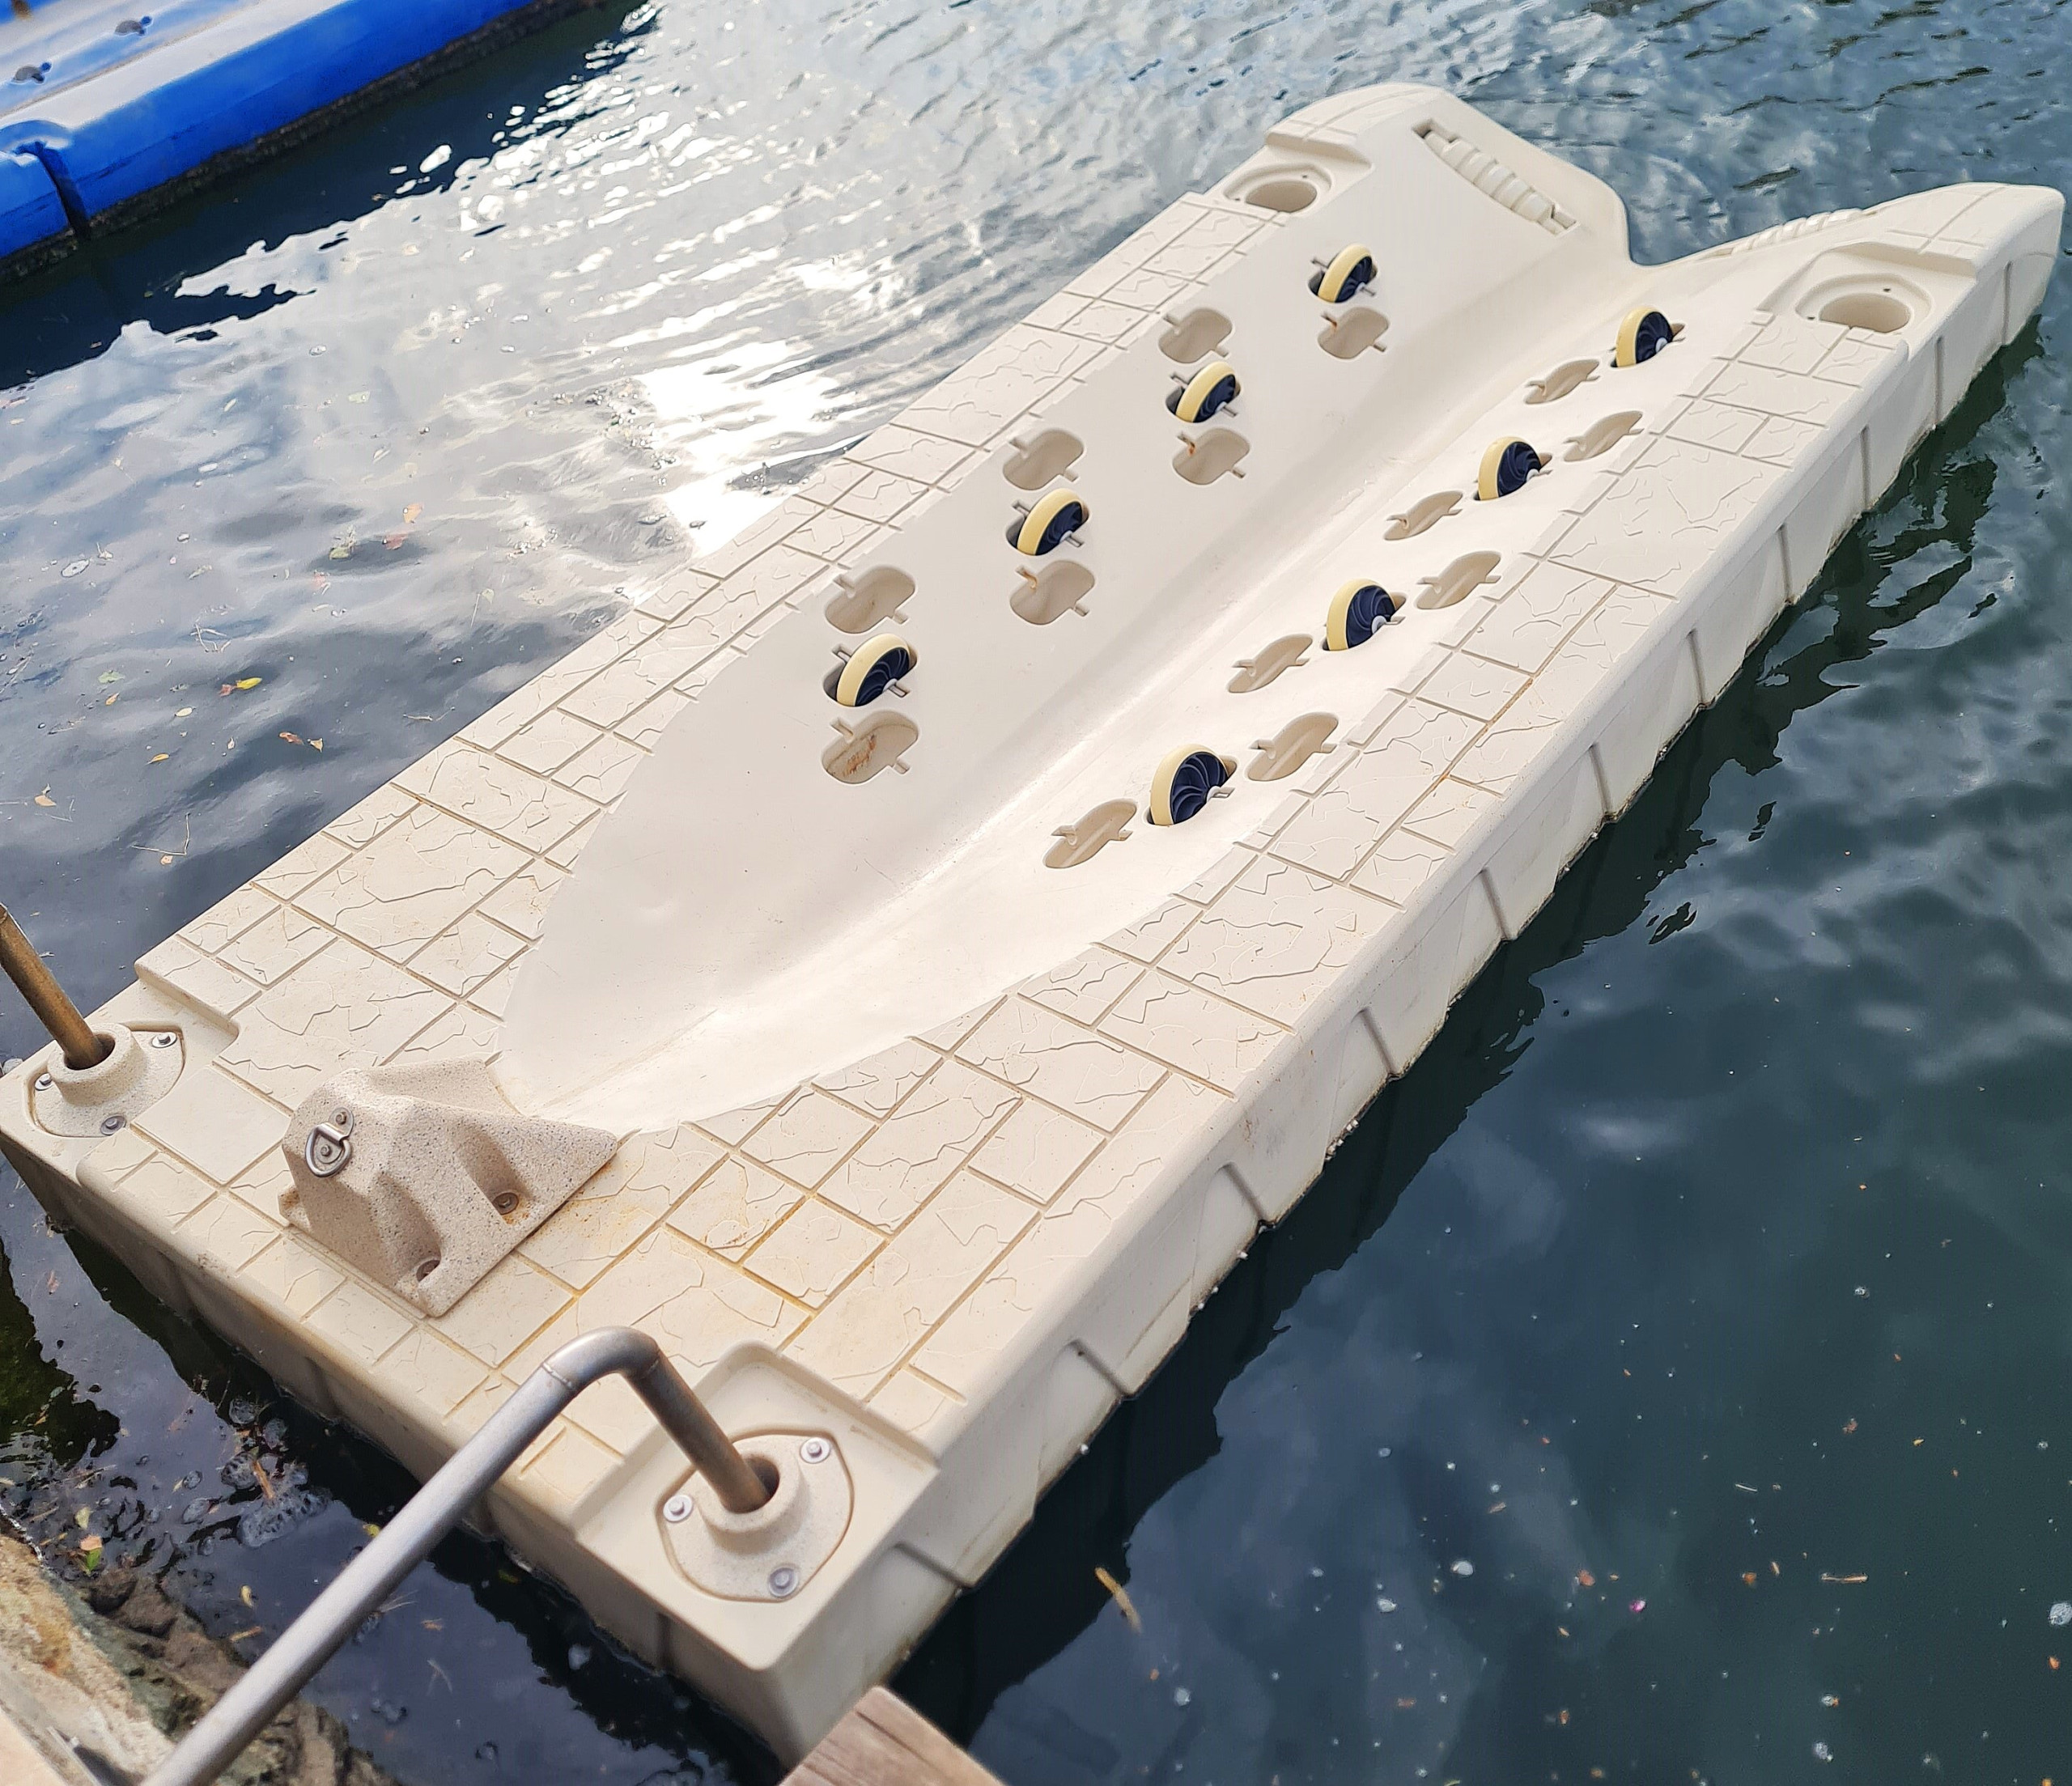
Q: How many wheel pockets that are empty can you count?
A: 14